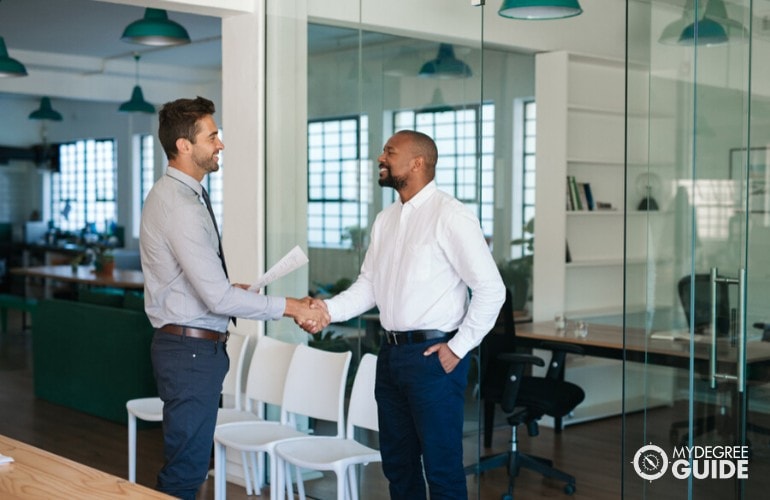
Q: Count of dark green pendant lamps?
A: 7